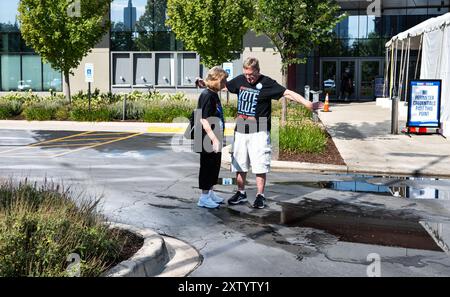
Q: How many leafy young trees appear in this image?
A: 3